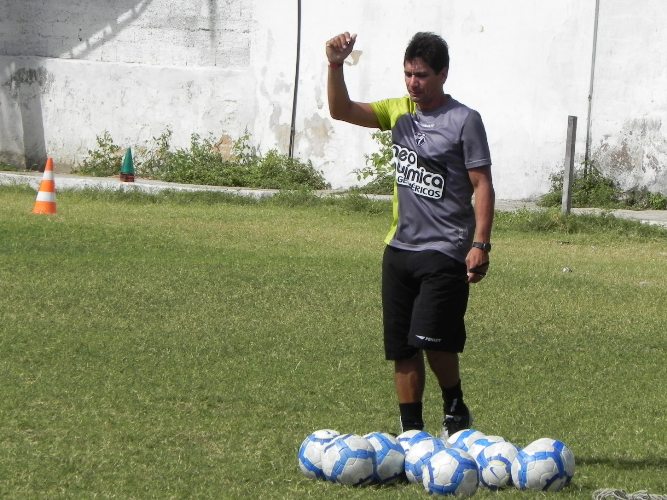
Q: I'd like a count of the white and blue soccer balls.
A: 10